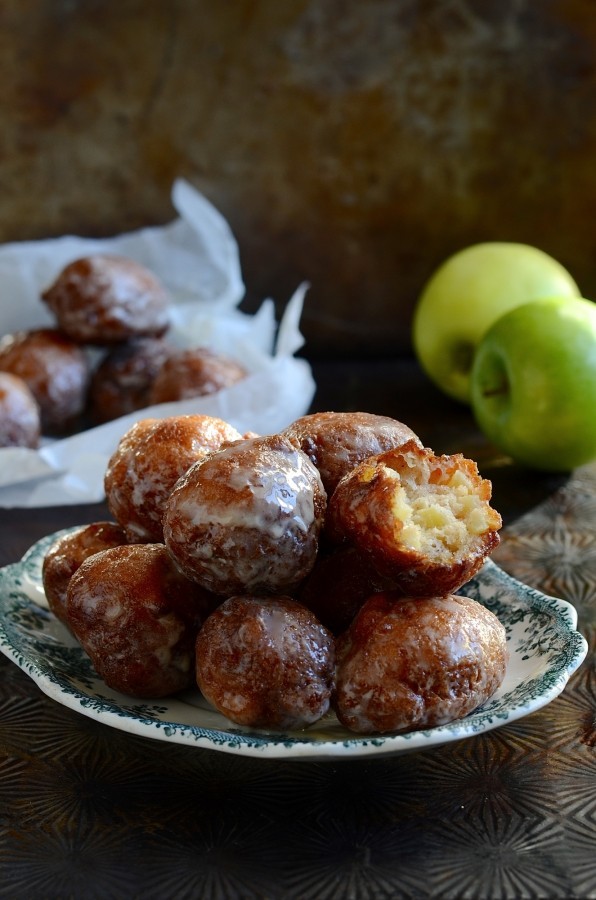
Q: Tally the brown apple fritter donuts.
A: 14